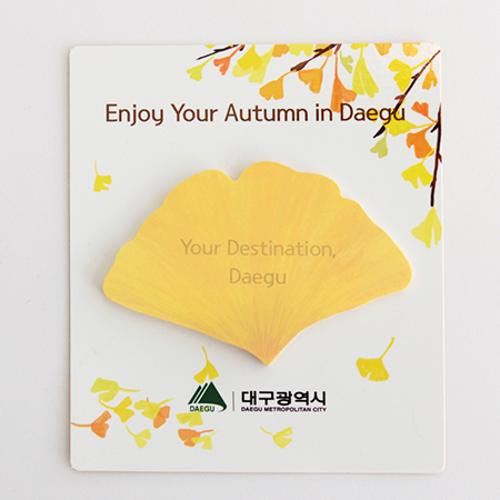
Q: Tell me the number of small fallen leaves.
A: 13